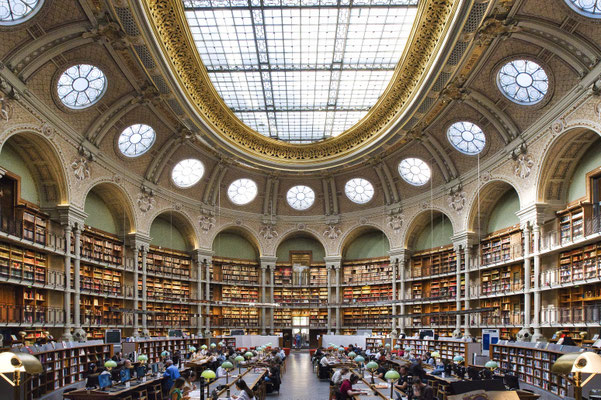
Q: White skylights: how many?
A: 12